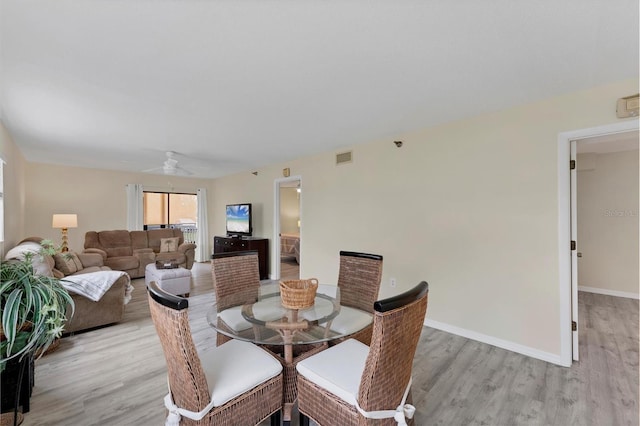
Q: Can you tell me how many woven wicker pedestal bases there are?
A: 1